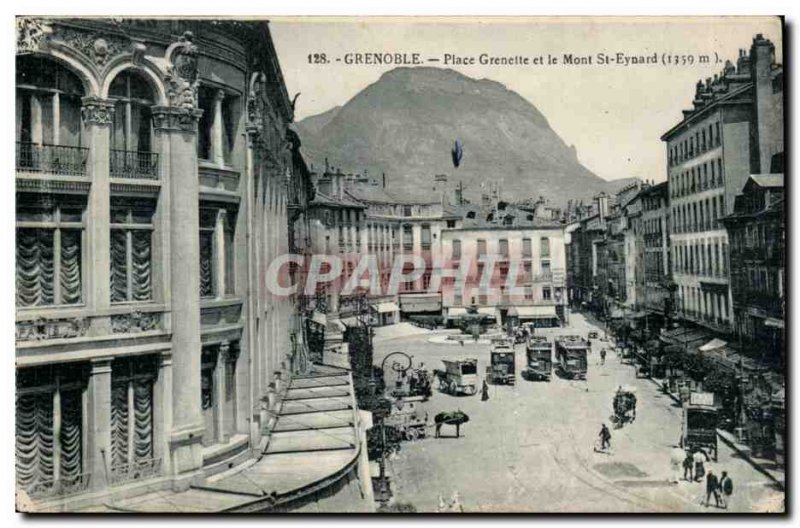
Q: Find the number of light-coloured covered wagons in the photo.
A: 1